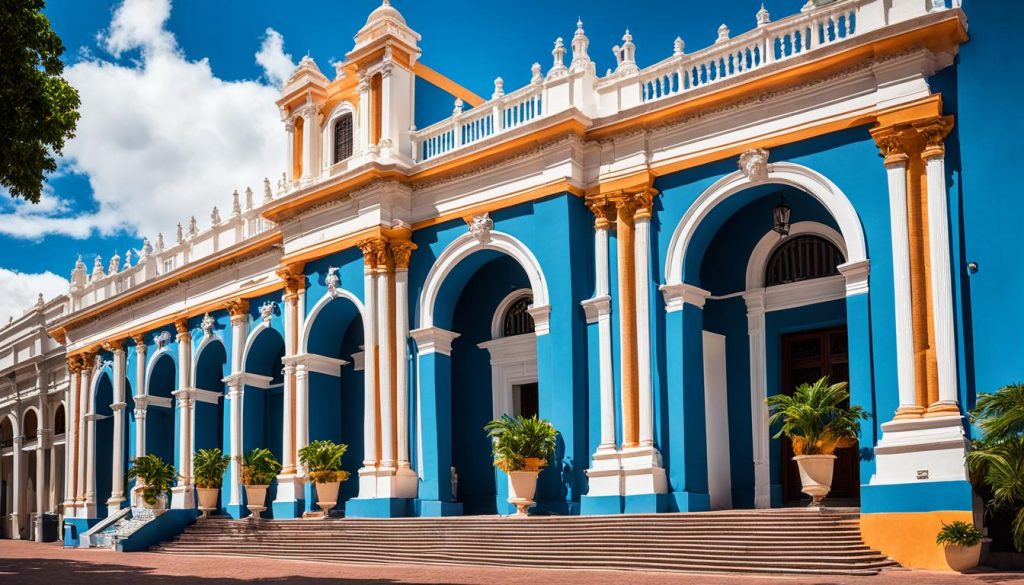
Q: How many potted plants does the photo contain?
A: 7